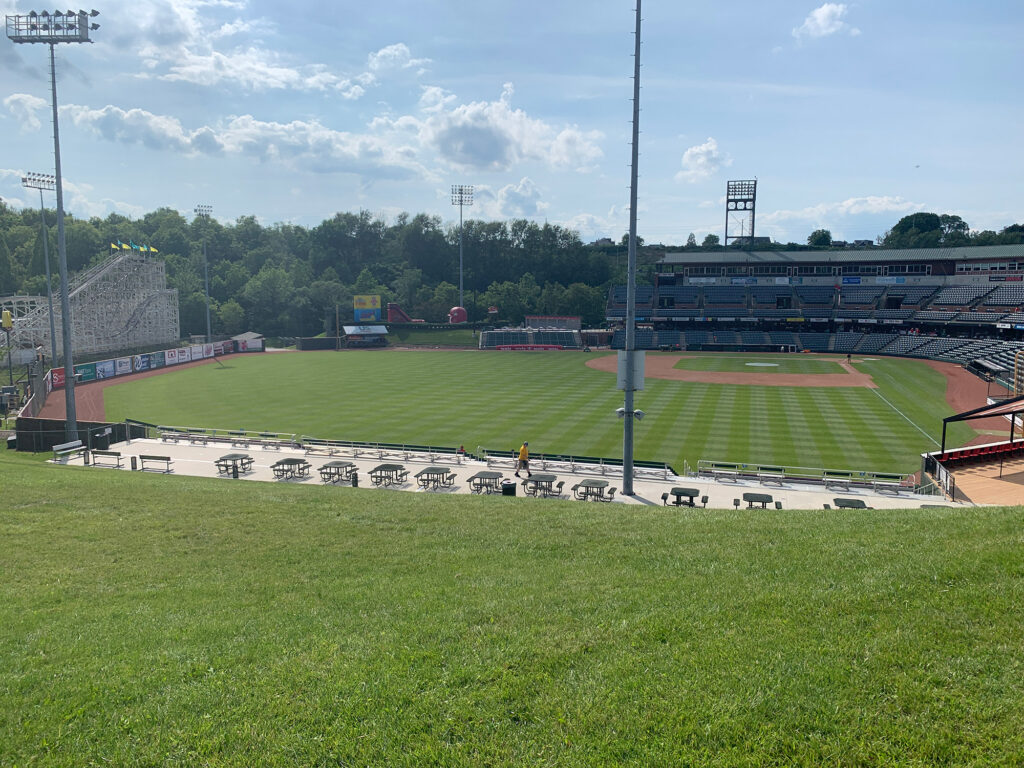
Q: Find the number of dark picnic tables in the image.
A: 12